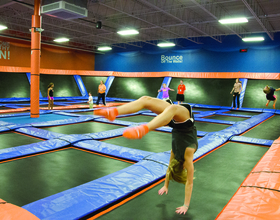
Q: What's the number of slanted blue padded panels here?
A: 5